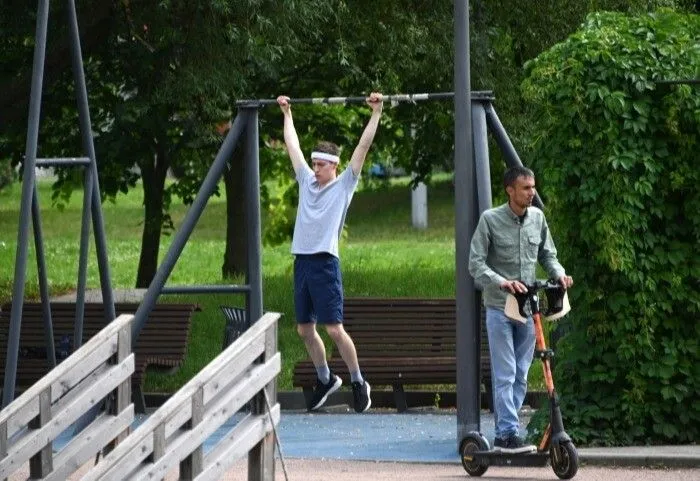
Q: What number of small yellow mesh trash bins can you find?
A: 0